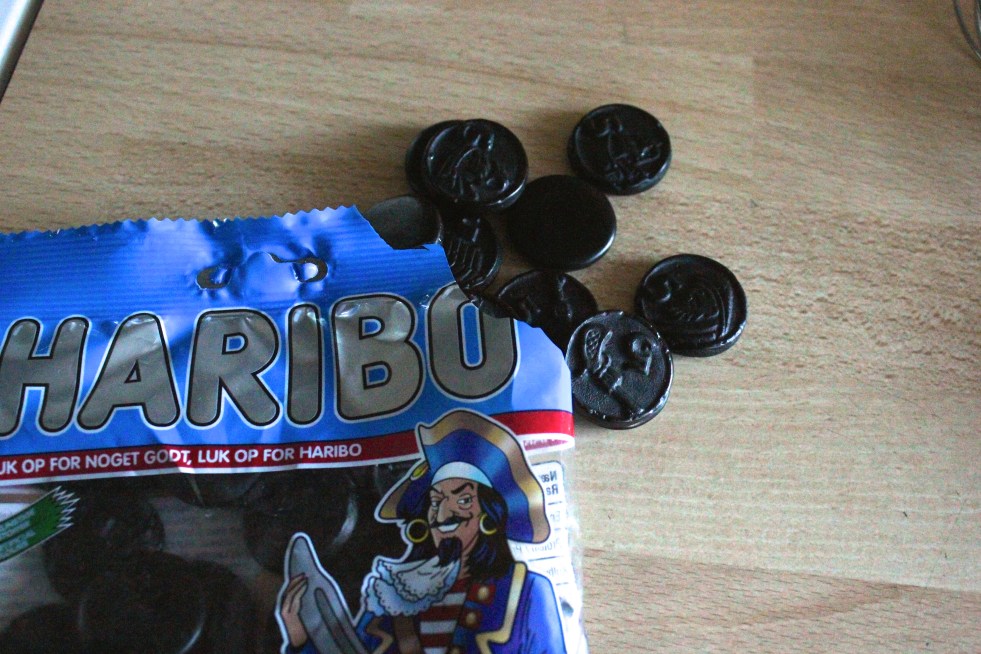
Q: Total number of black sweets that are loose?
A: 9